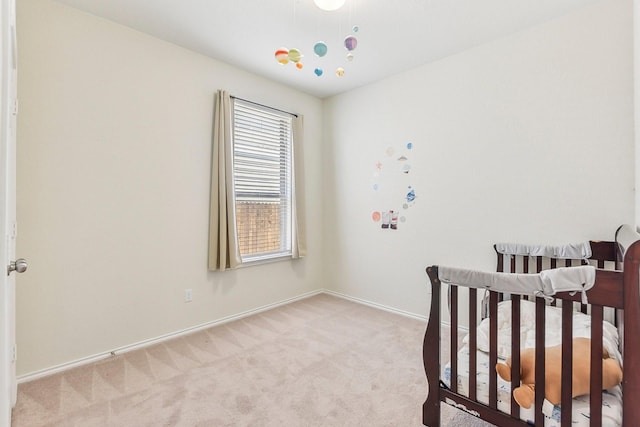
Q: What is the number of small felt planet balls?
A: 9